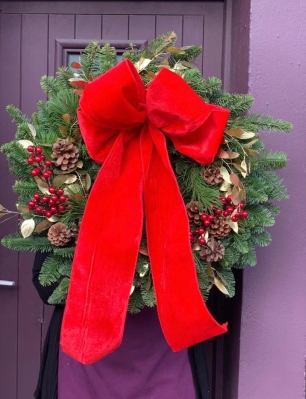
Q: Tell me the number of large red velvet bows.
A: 1